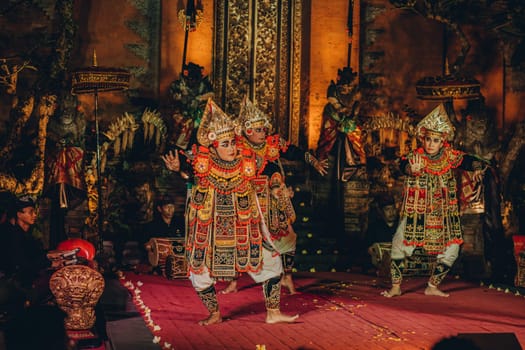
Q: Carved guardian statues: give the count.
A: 4